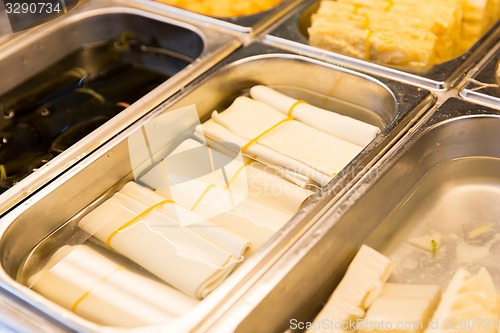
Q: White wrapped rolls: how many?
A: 4